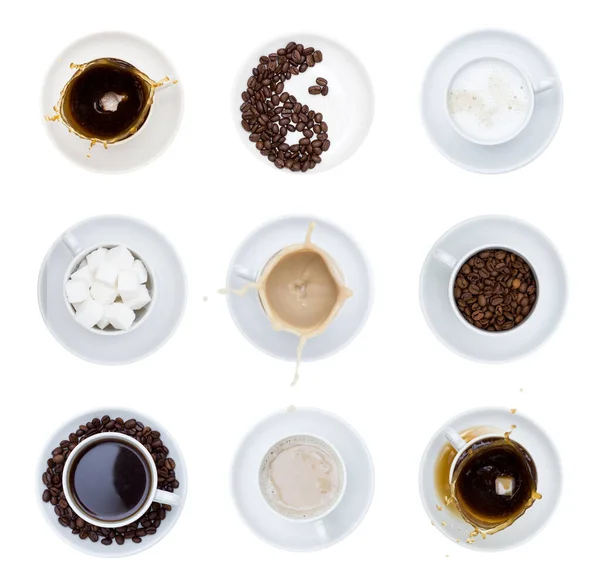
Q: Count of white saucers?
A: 9